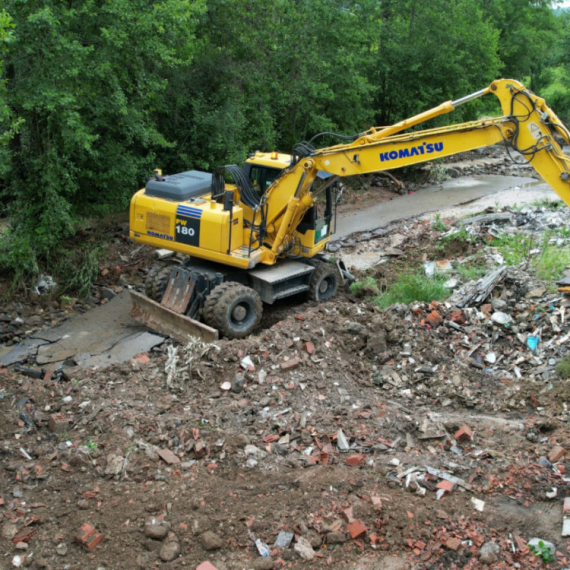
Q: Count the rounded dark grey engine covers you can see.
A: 1